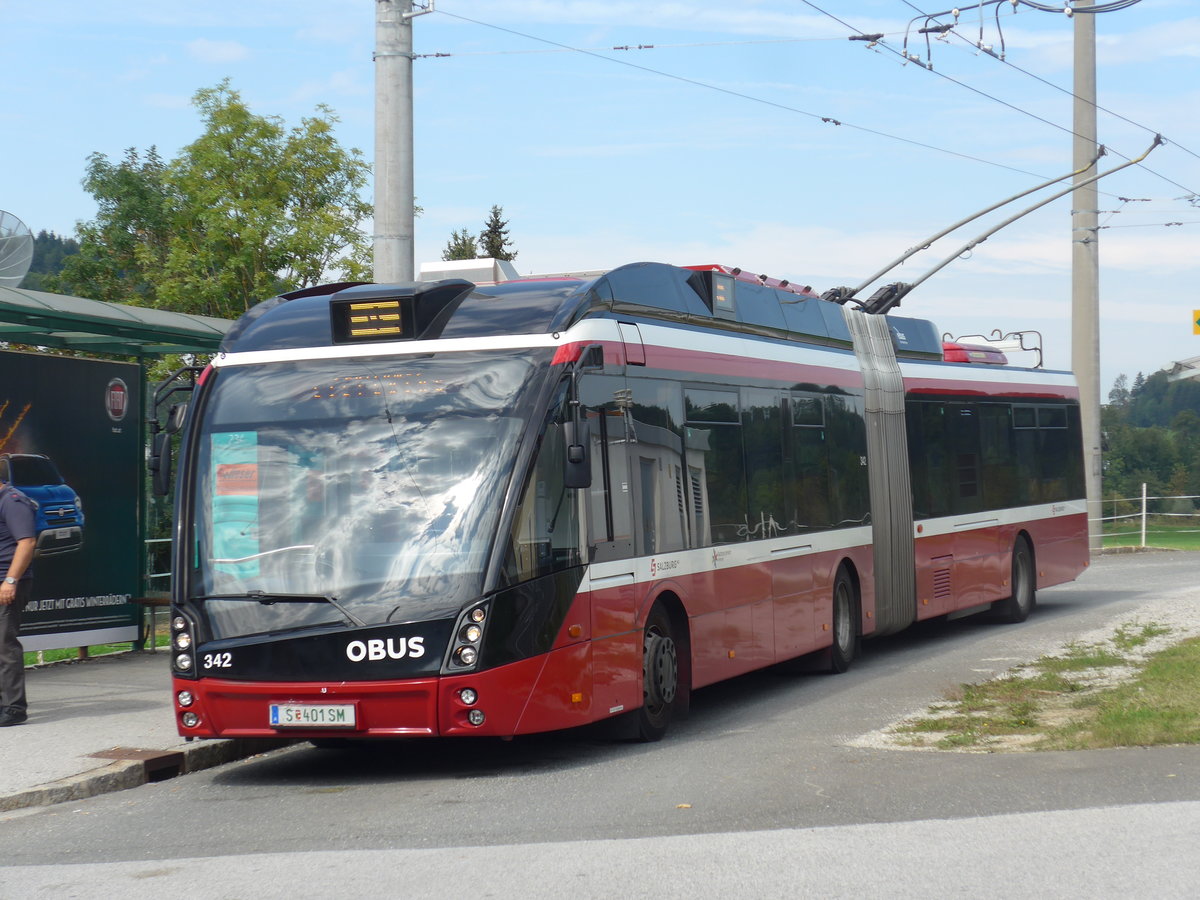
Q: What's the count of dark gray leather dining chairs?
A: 0